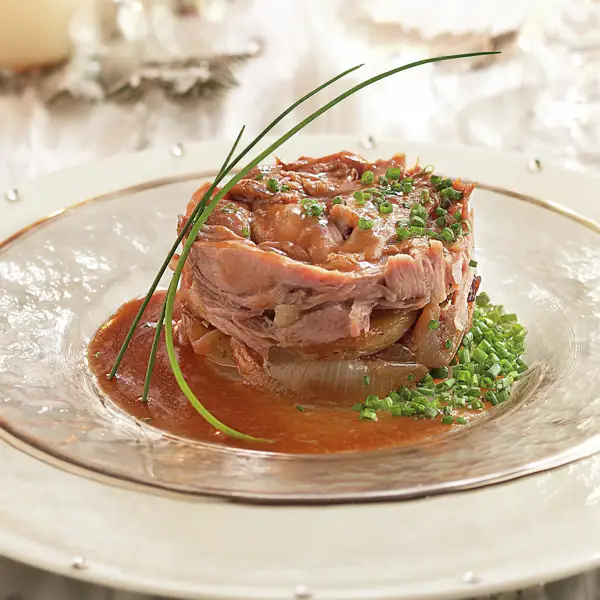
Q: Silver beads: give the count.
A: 7